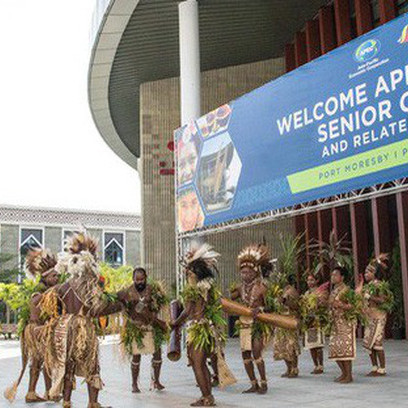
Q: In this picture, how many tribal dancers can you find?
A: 9